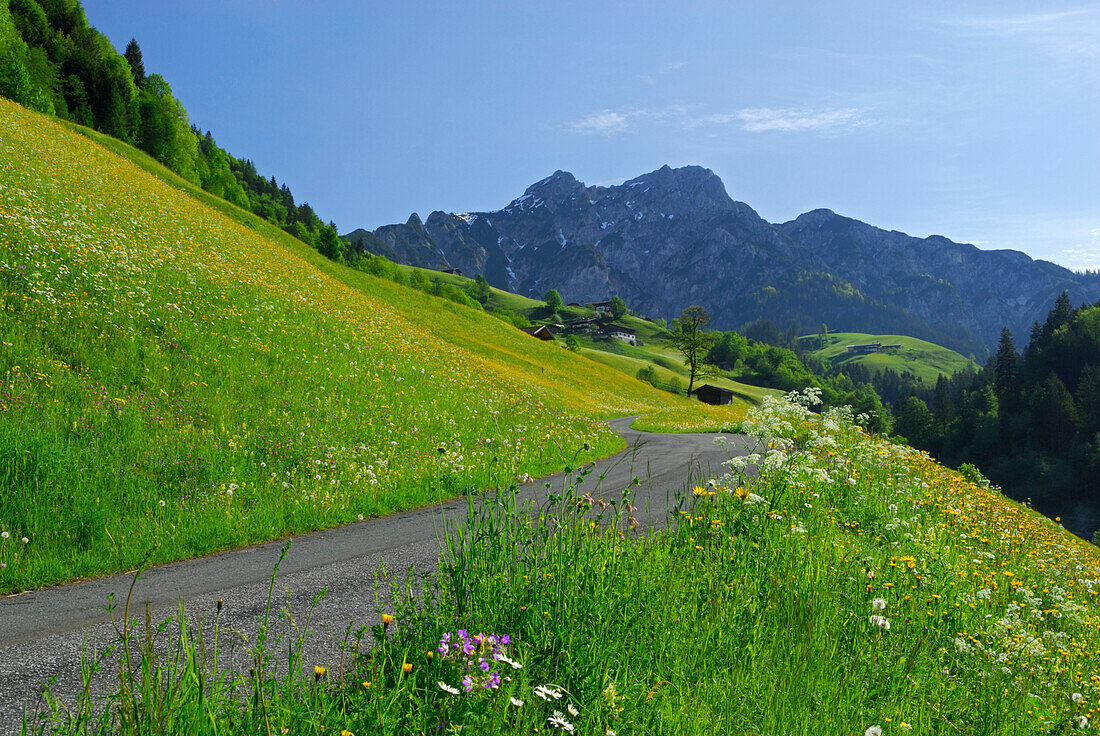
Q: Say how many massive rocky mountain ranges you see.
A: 1